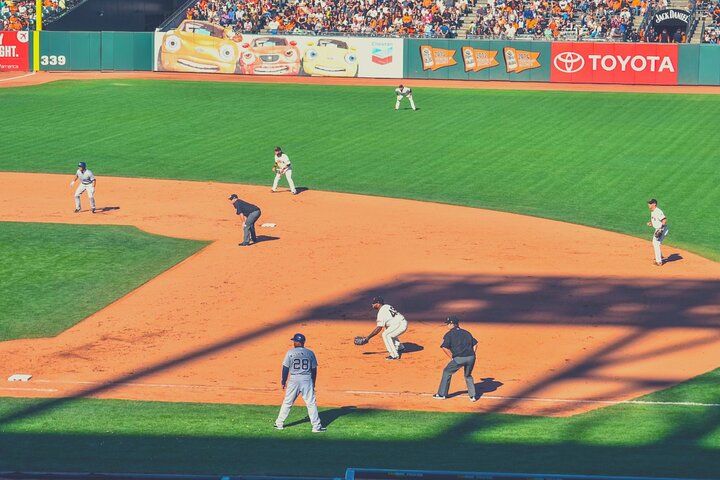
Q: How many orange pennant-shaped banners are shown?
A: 3